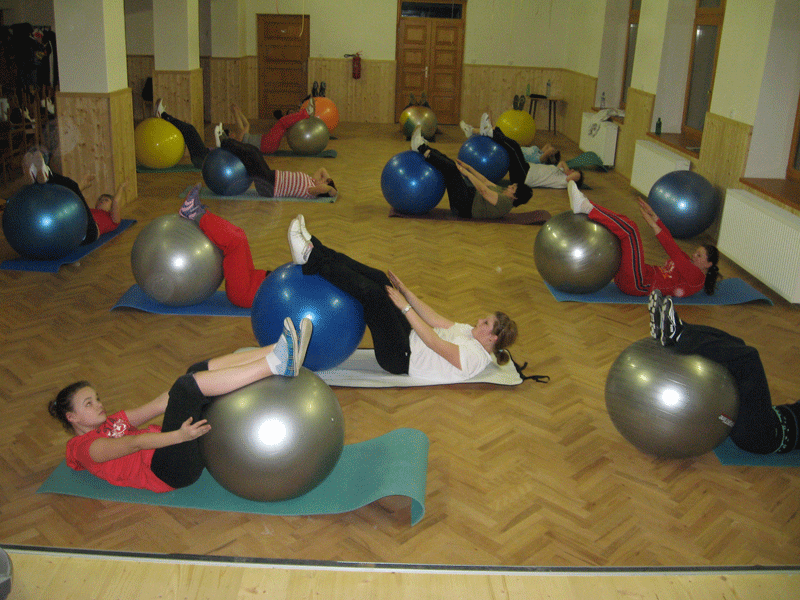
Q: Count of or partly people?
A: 15